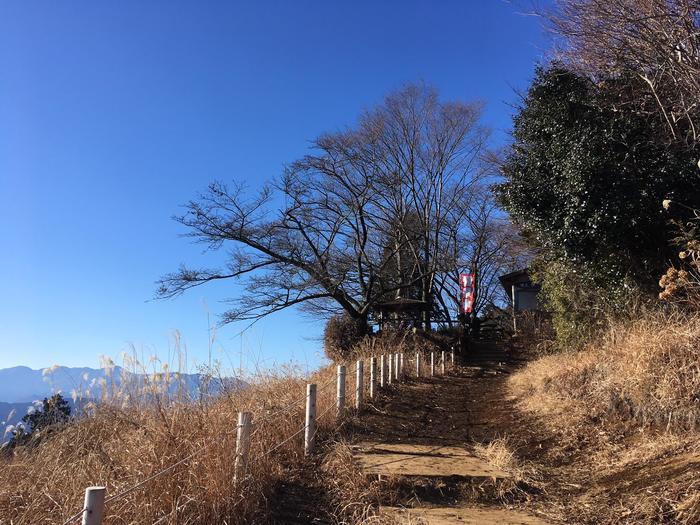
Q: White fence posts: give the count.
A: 14